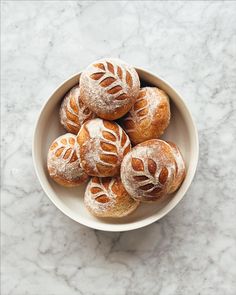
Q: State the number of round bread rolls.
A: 7